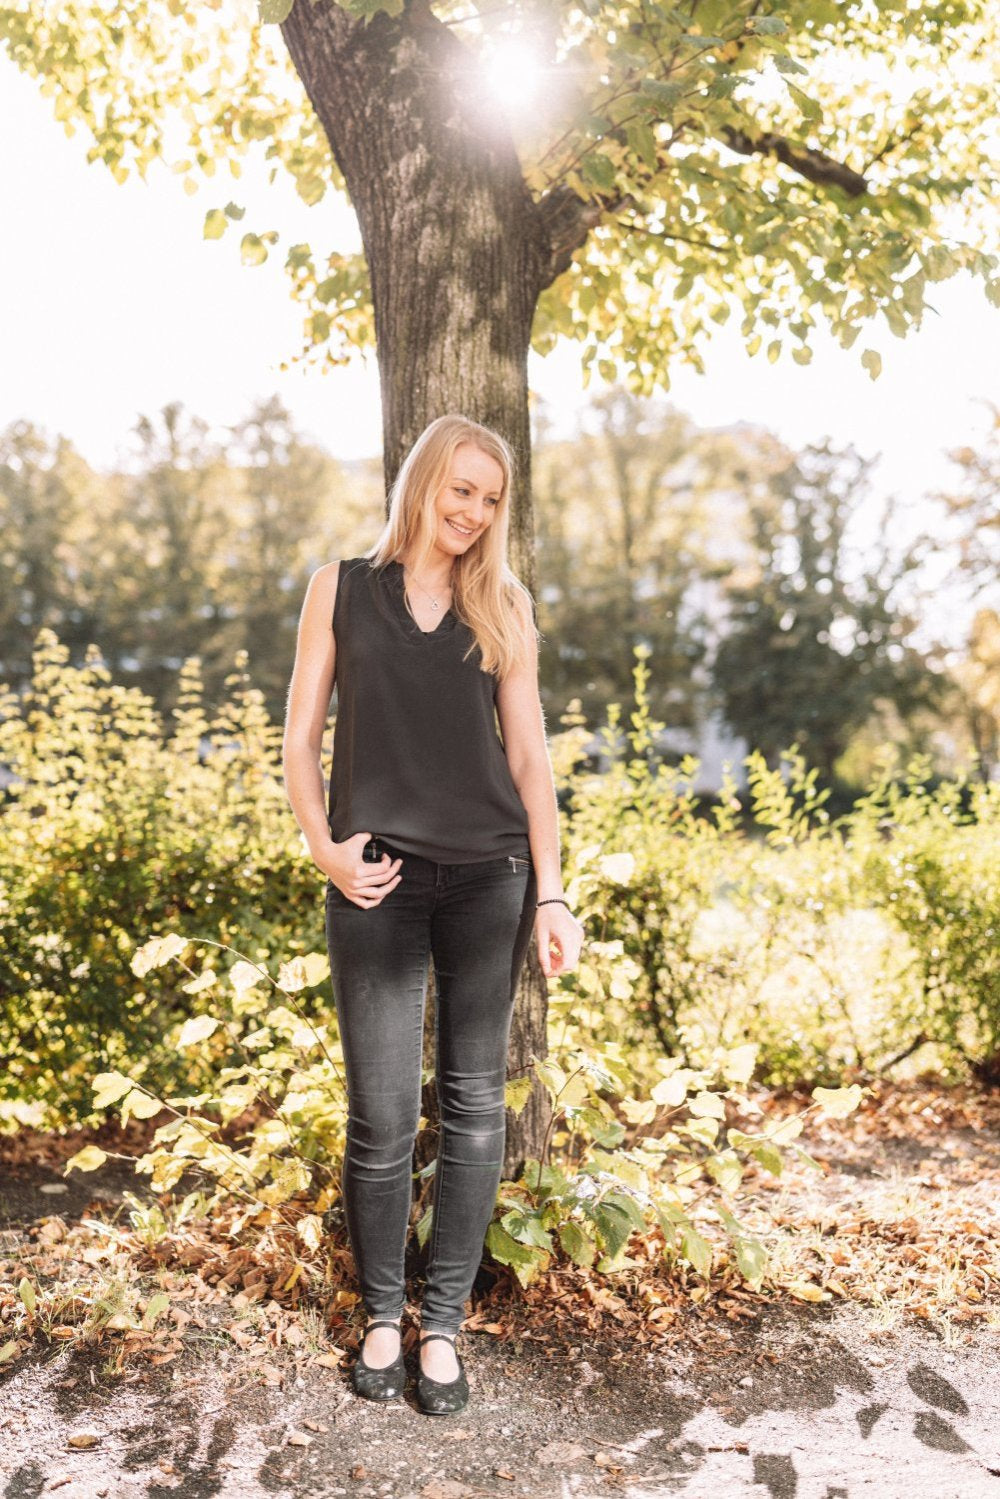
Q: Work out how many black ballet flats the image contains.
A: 2